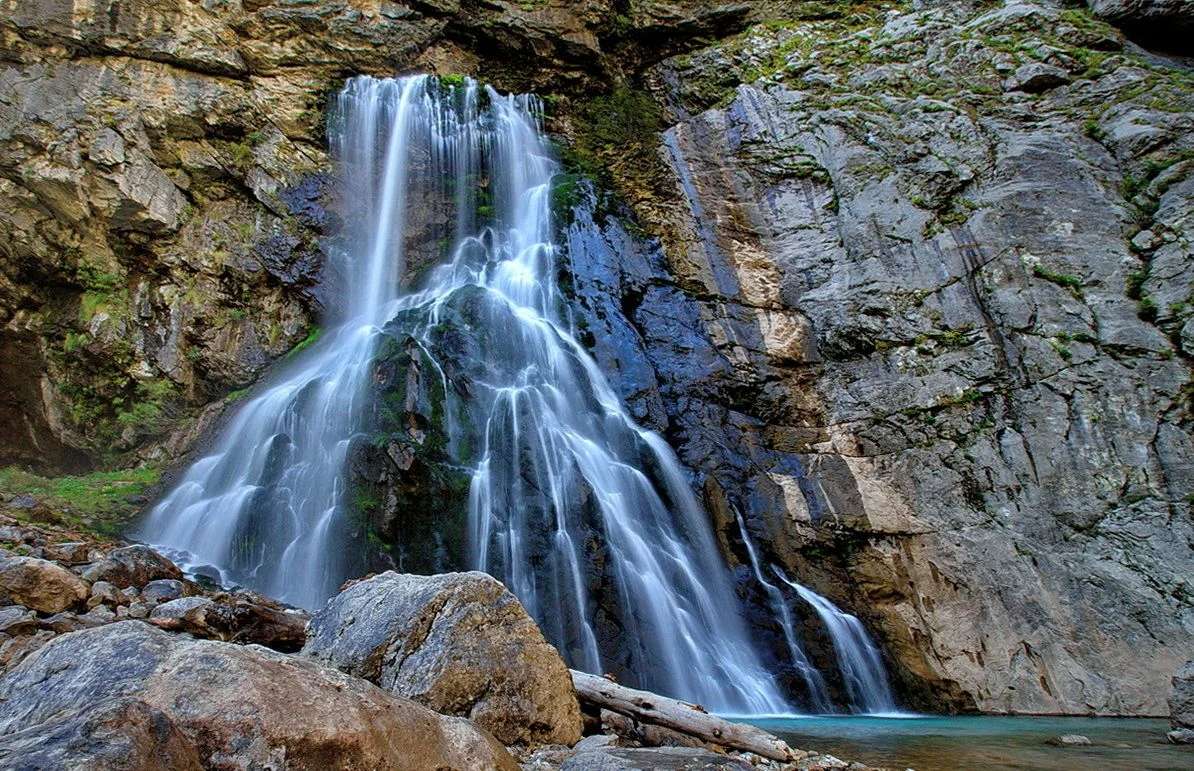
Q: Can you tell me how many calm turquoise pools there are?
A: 1